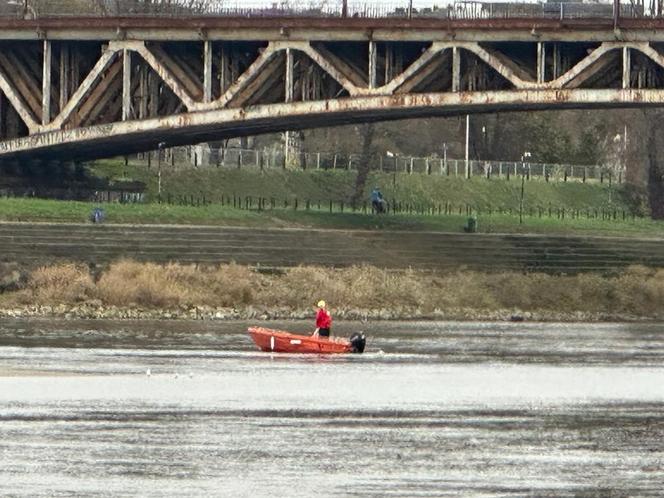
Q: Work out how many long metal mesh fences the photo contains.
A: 1